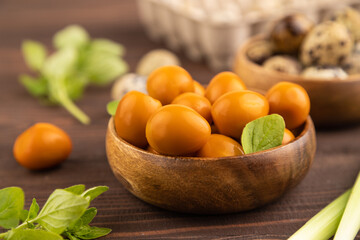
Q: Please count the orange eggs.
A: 11